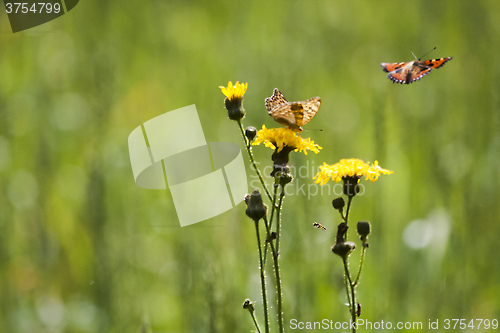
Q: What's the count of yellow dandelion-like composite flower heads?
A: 3